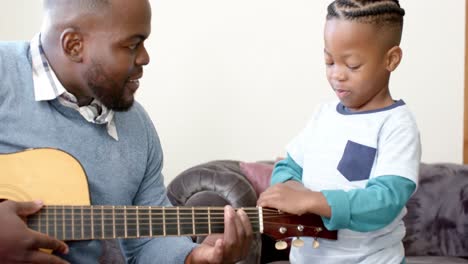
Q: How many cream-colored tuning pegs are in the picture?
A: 3